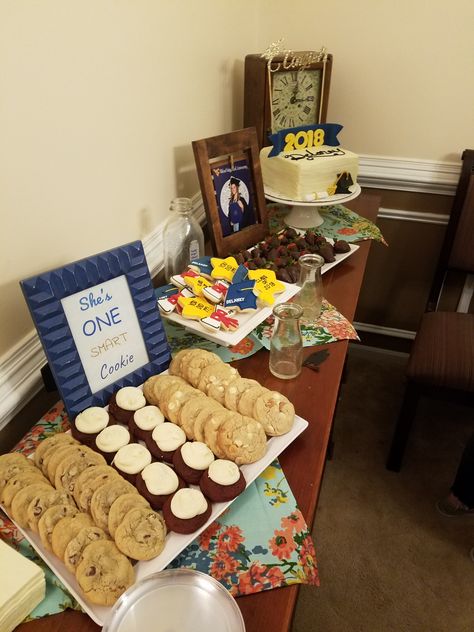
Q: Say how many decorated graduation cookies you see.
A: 12